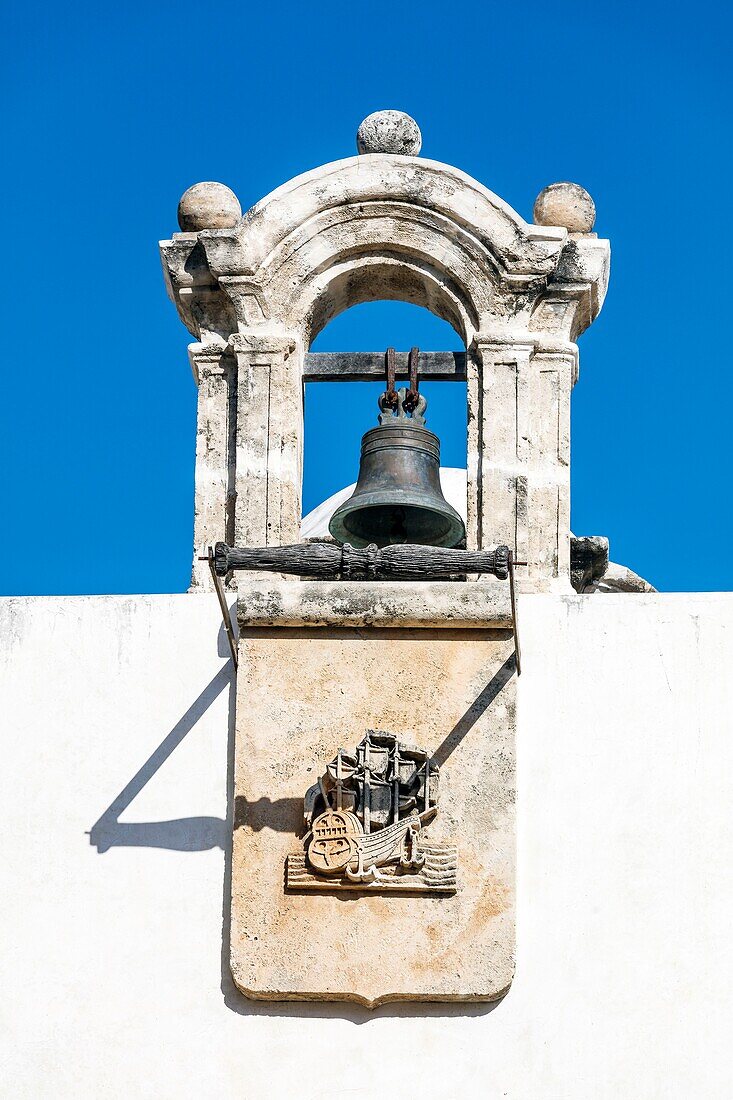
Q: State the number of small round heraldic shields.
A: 0